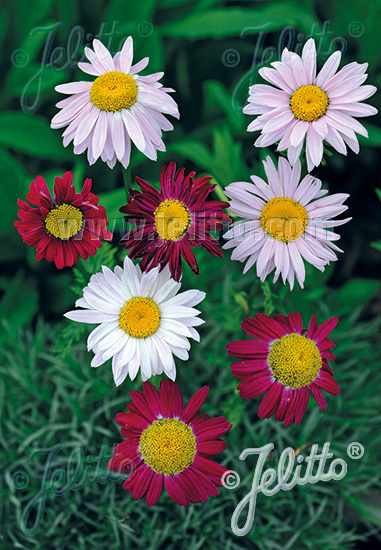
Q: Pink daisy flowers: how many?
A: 3